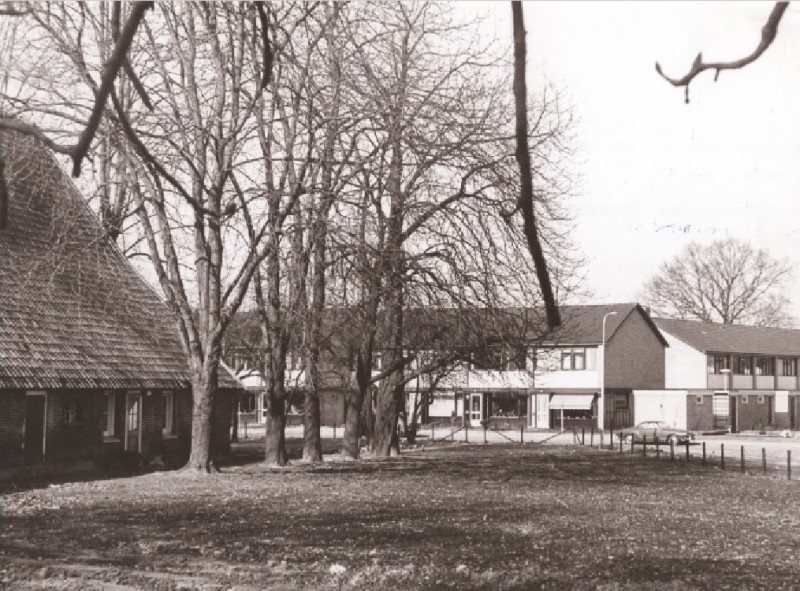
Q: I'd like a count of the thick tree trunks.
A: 5